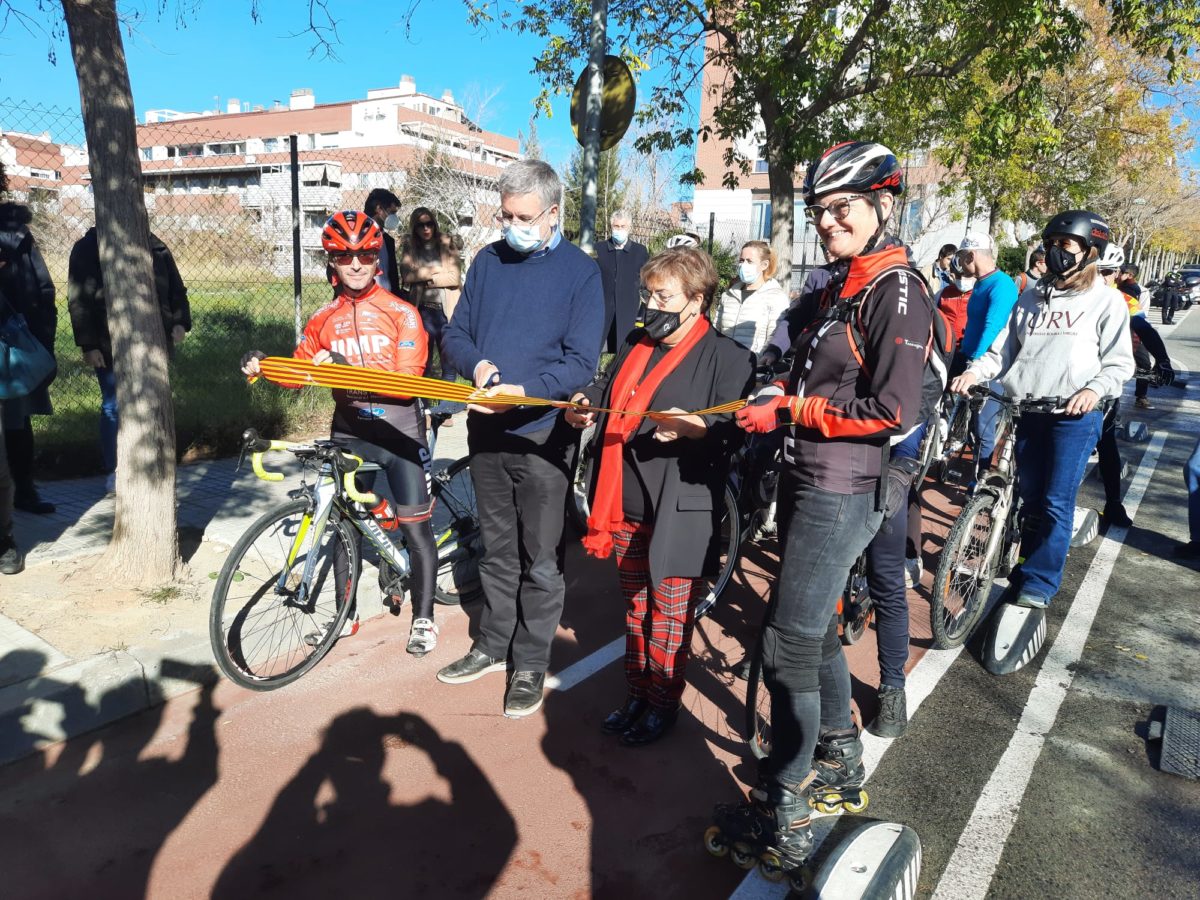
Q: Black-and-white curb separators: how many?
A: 5